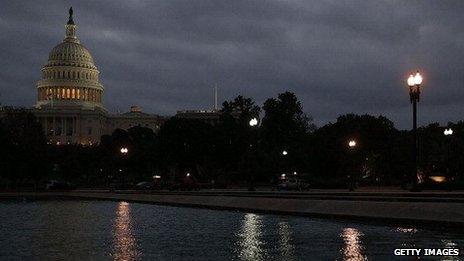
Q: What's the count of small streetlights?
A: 5